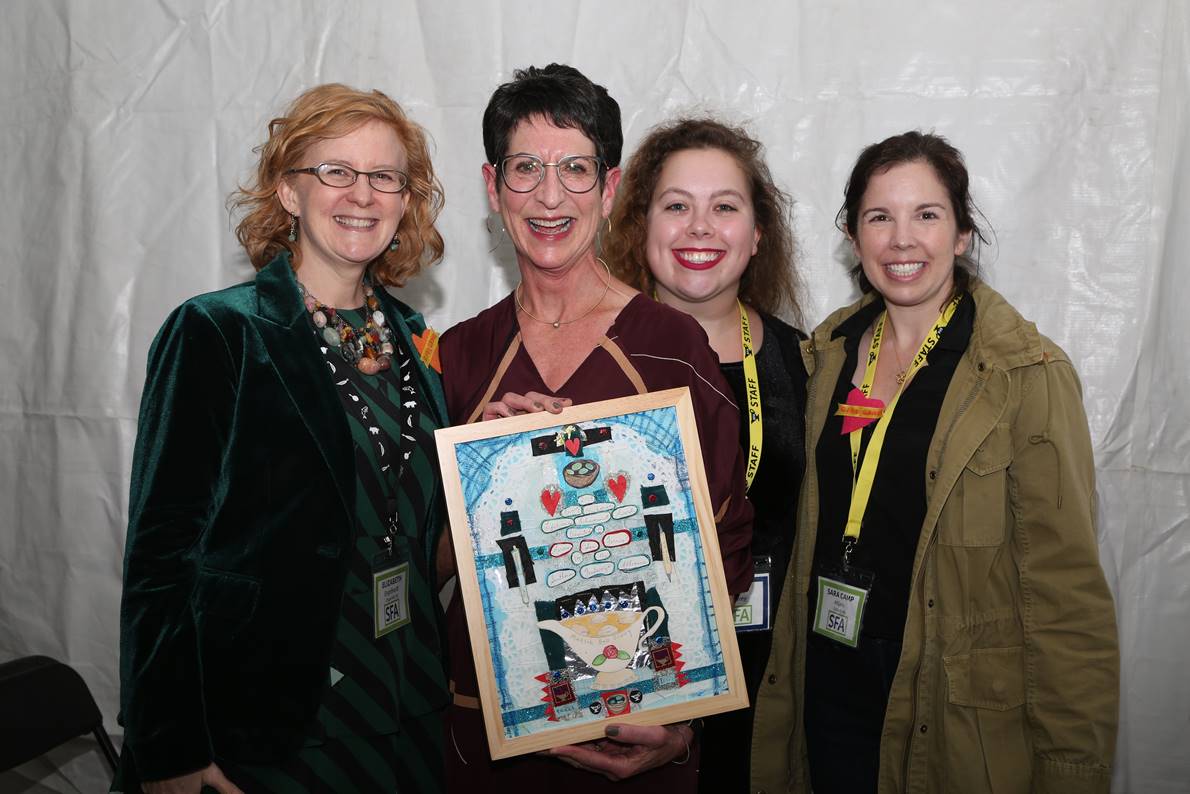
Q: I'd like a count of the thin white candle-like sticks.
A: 2